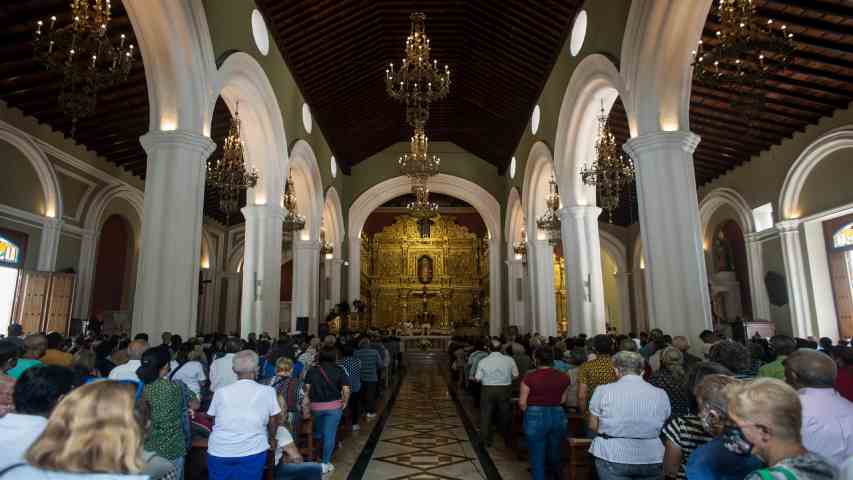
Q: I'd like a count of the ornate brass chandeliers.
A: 11